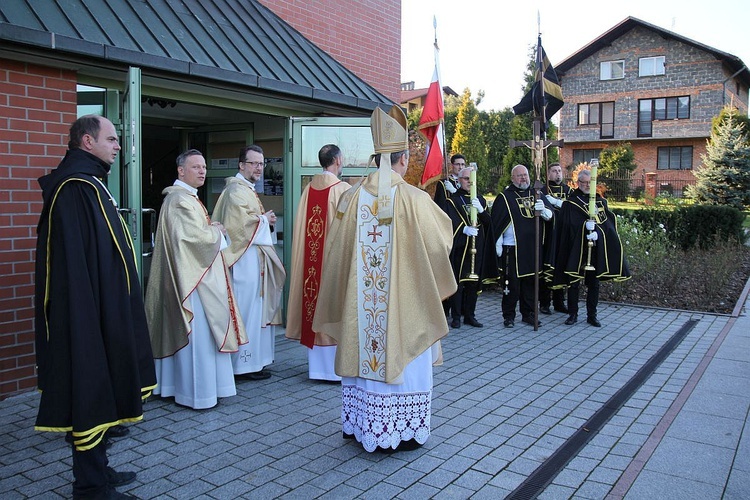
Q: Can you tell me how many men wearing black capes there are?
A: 6